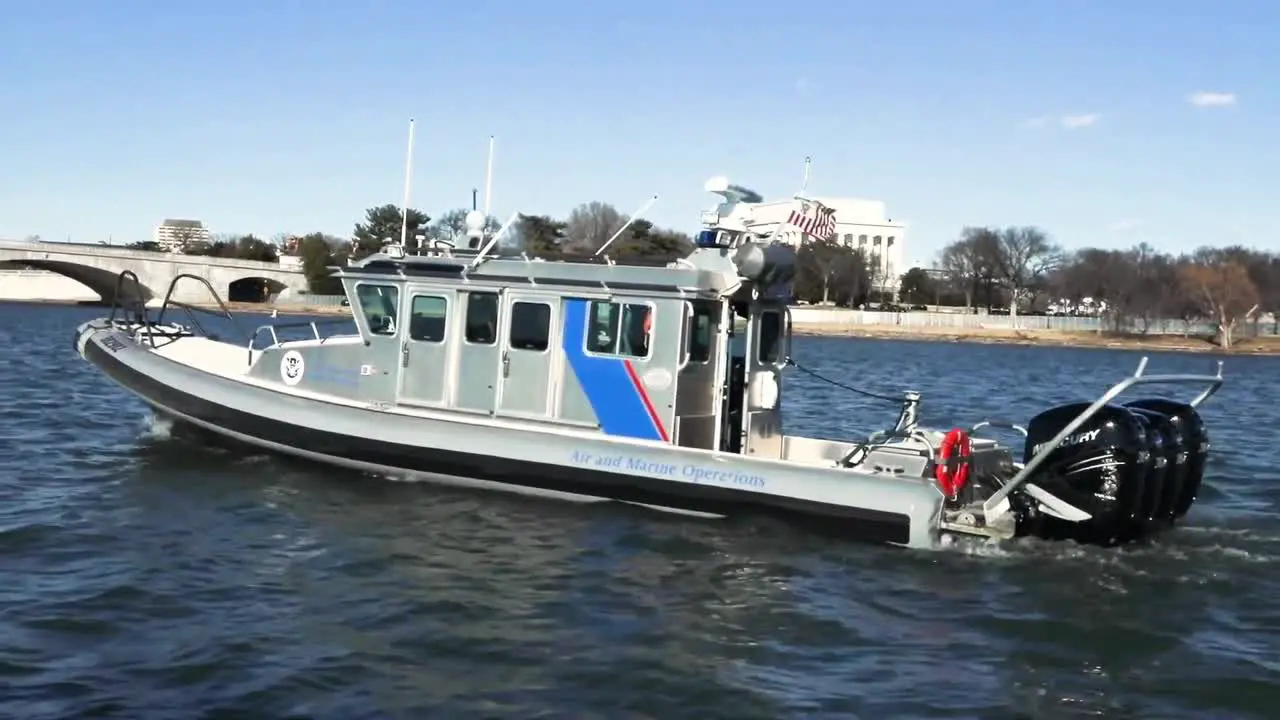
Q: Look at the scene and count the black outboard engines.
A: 4